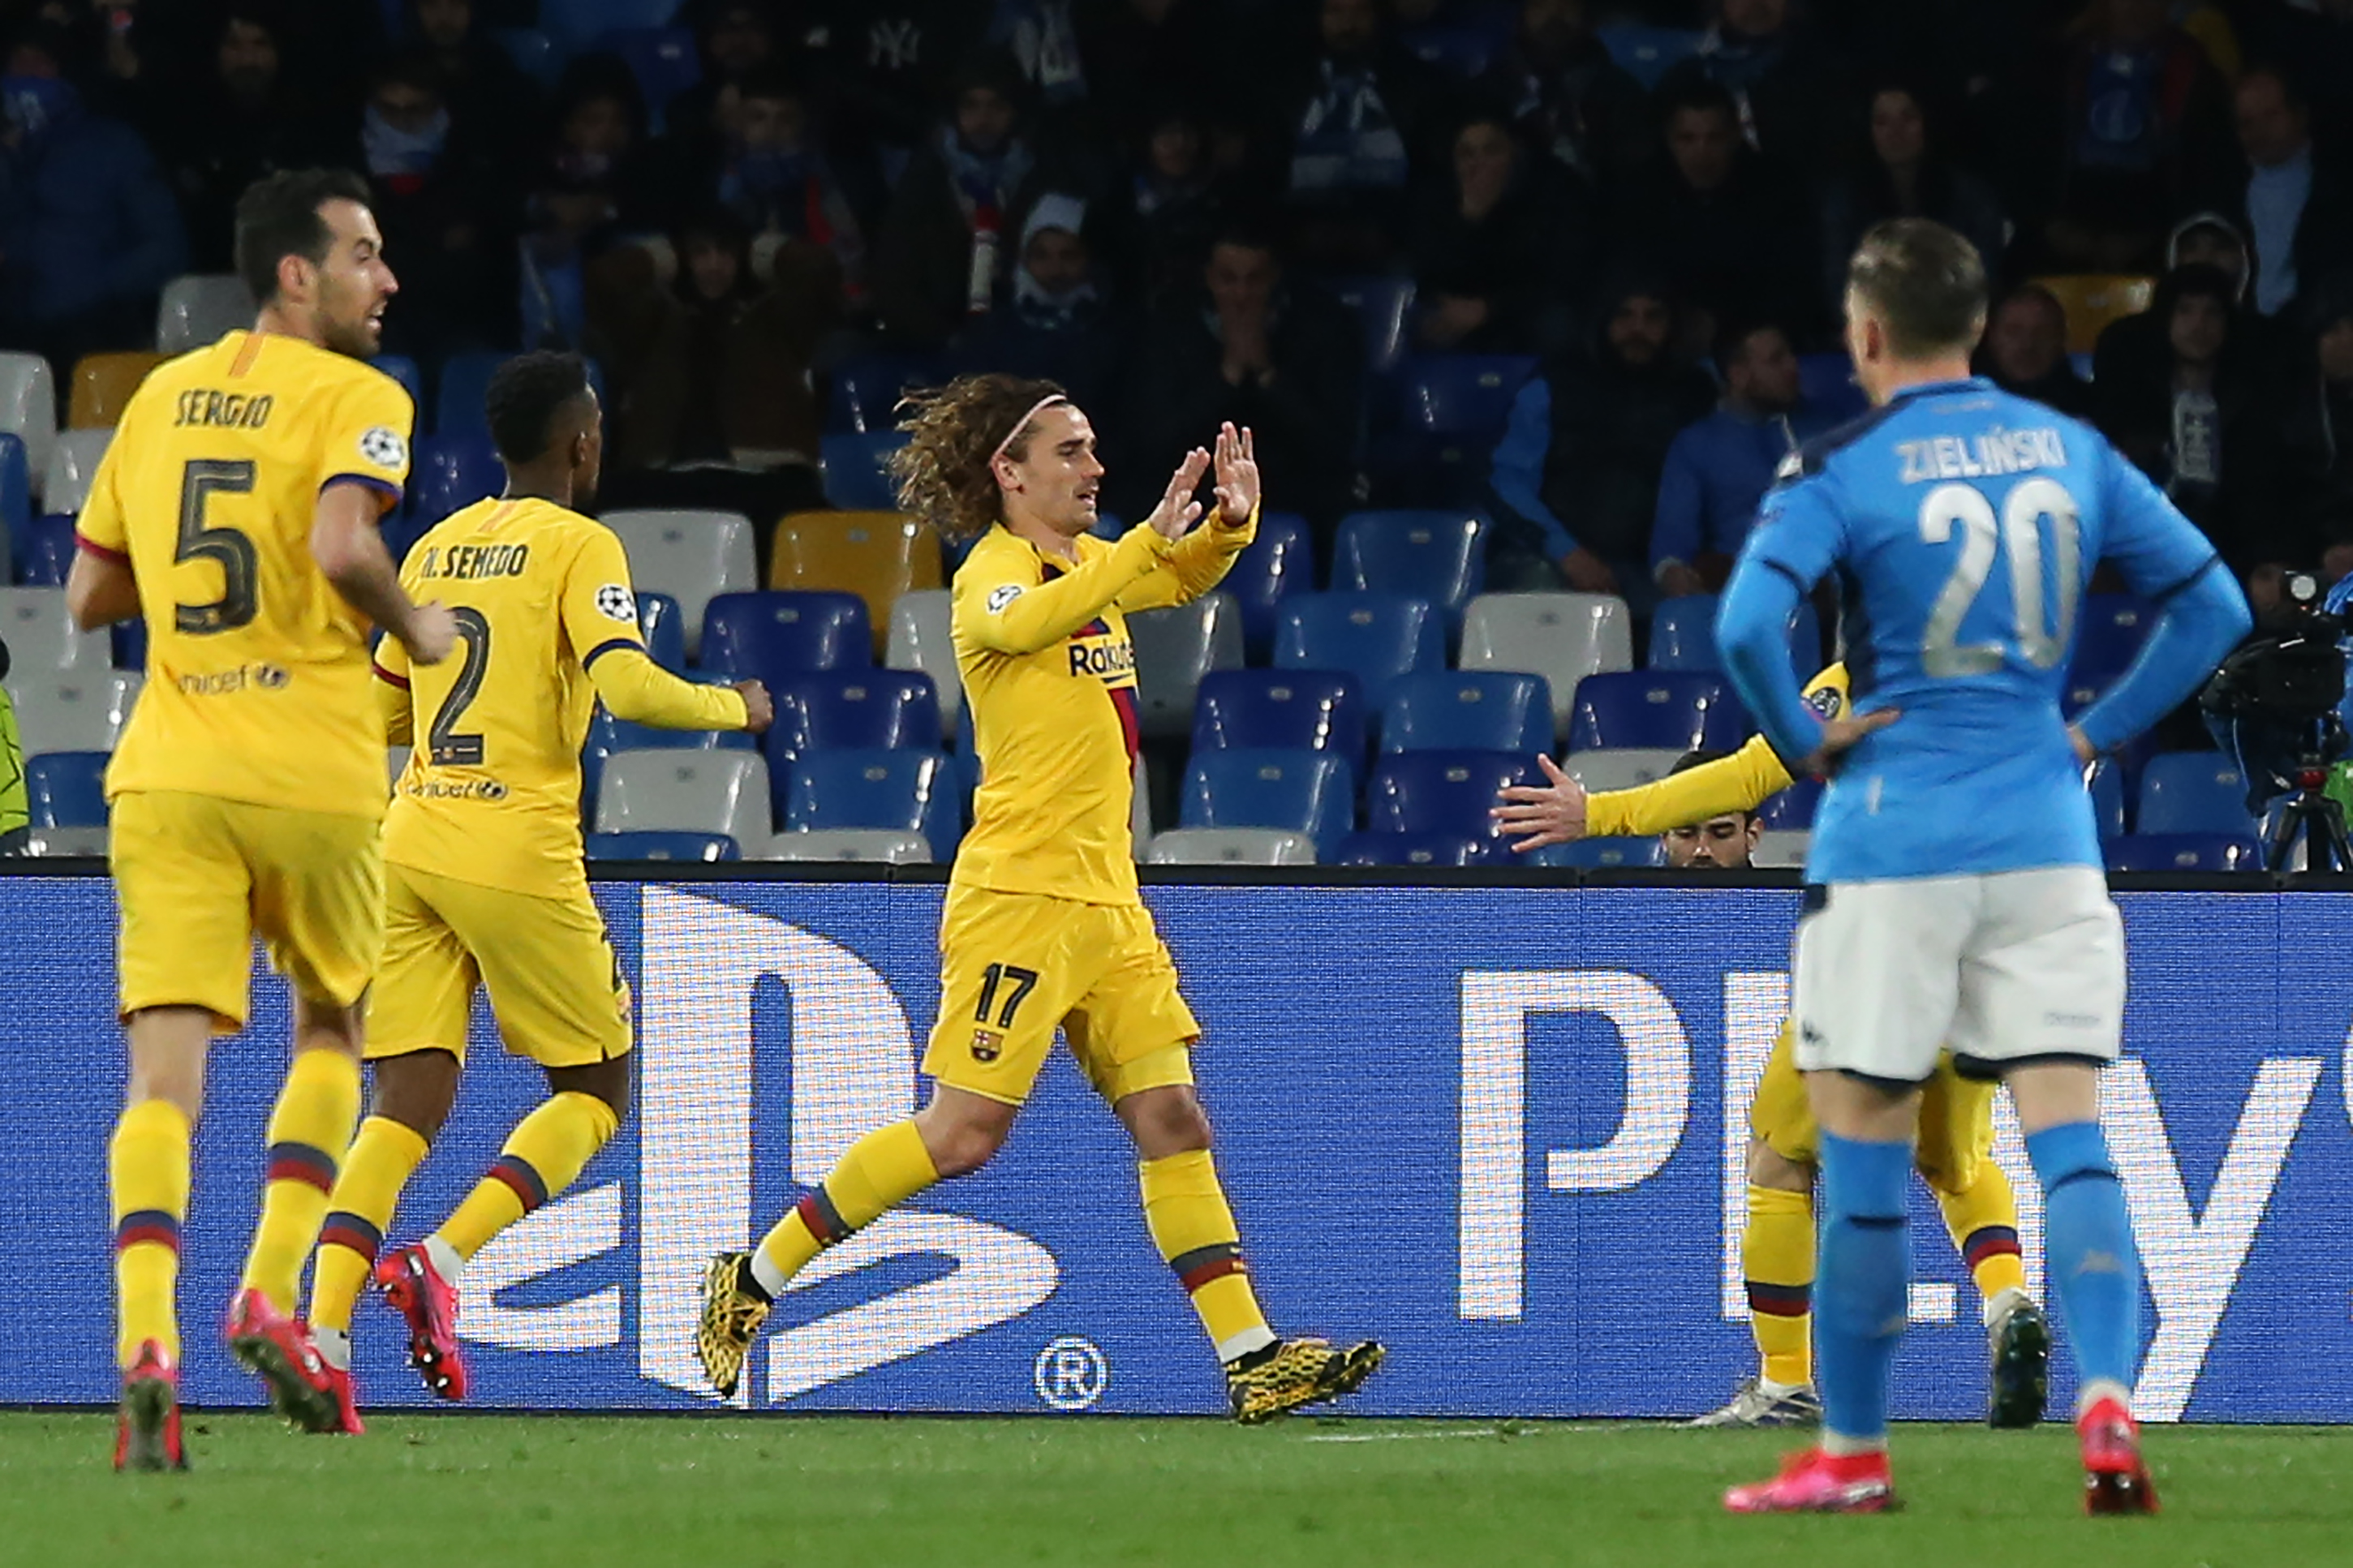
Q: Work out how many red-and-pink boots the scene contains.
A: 6